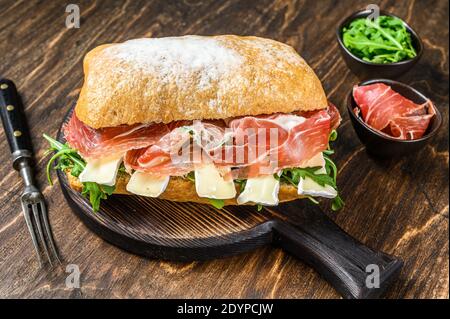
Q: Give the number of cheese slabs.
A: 5